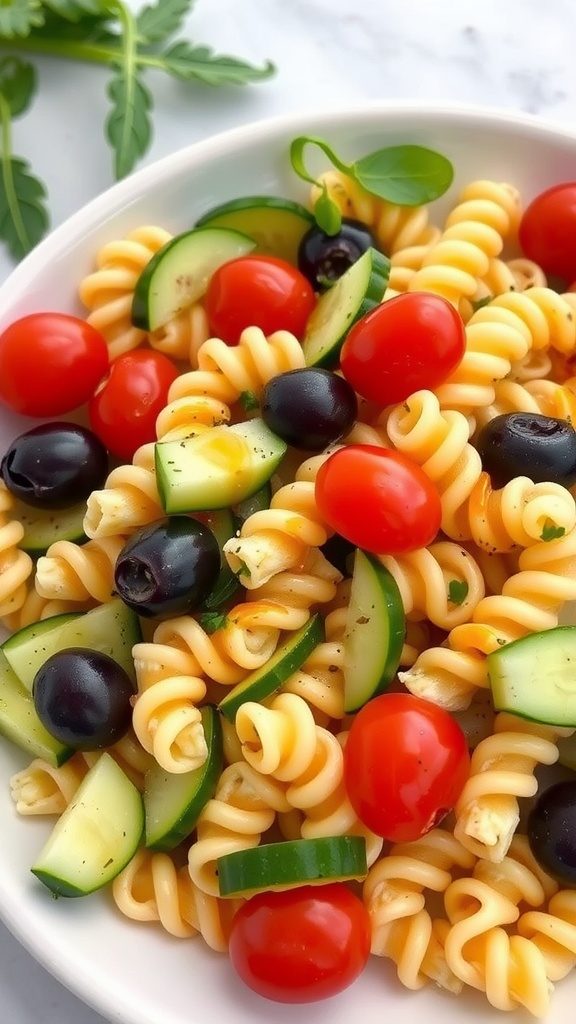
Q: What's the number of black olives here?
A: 7